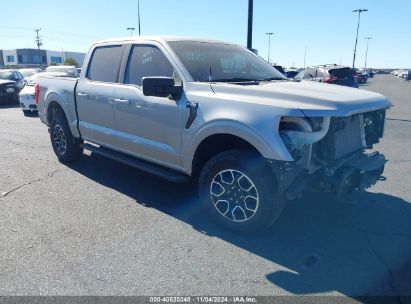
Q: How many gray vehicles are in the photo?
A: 1